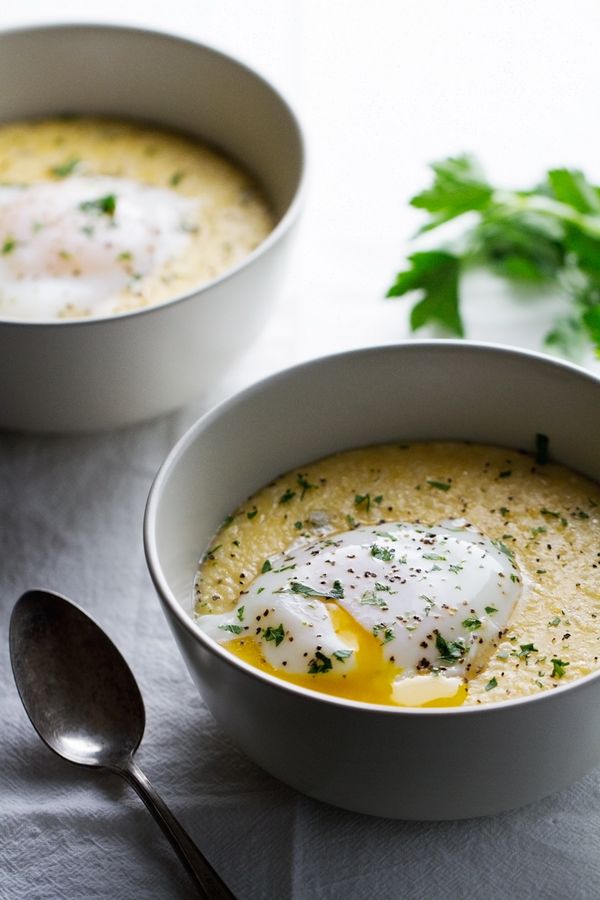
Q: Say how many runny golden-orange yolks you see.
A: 1